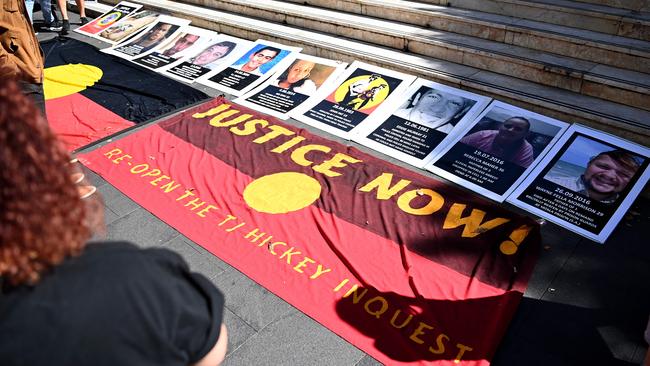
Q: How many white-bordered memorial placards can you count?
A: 11